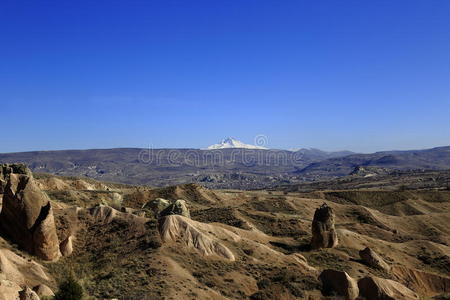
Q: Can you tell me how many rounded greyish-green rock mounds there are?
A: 2